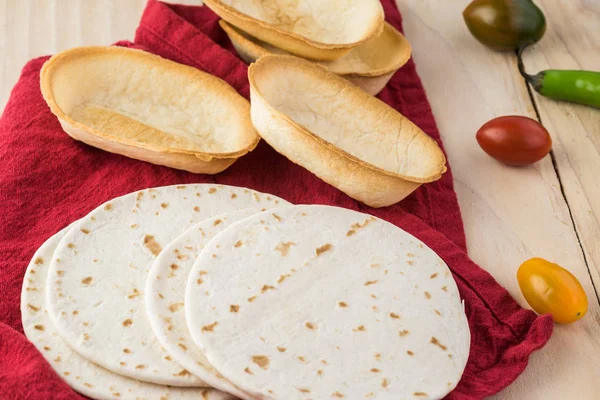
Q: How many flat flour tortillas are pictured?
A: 4